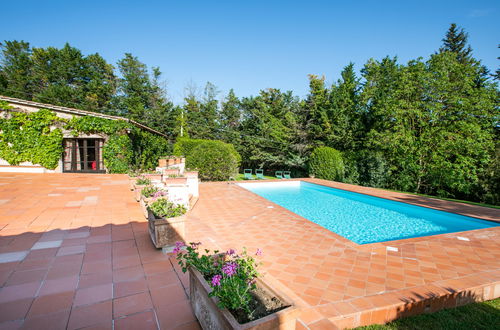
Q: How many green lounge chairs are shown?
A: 4